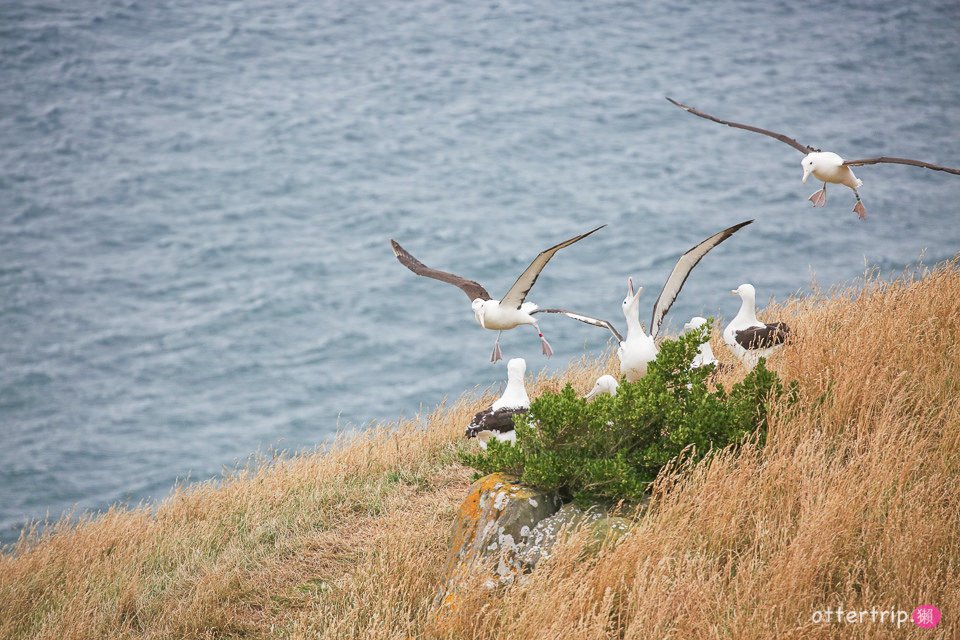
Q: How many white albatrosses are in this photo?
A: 7